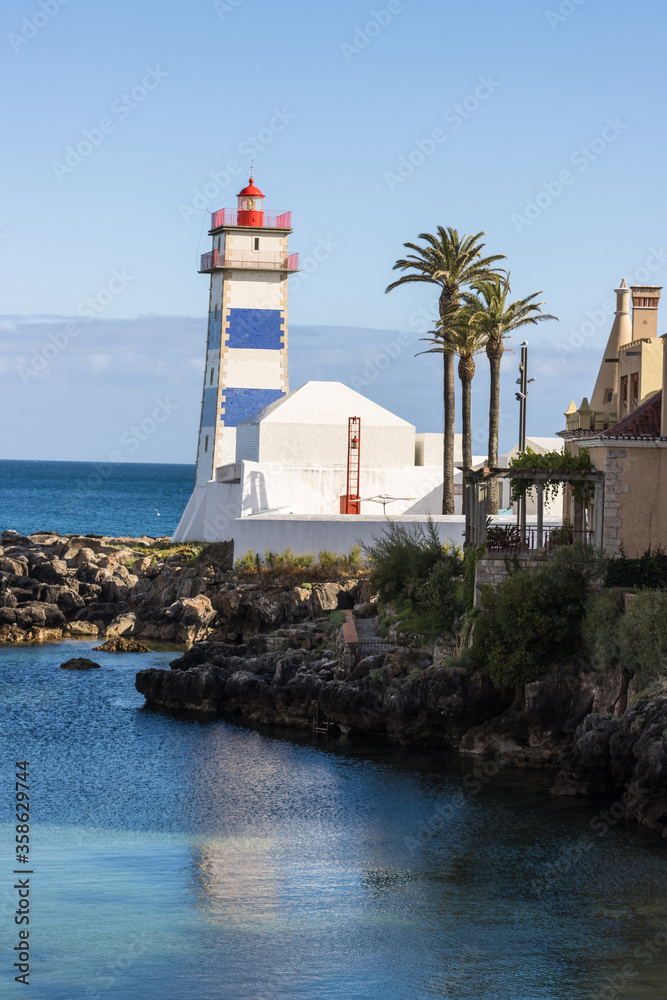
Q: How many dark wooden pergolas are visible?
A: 1